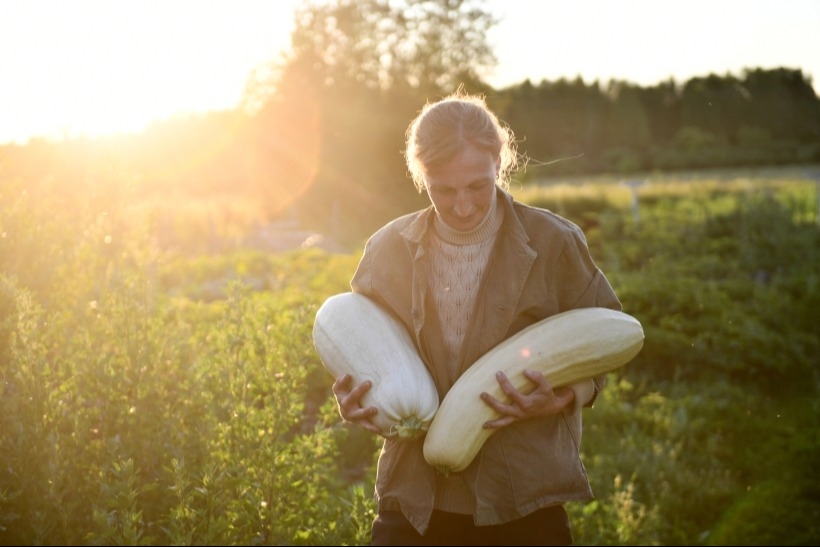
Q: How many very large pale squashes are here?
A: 2